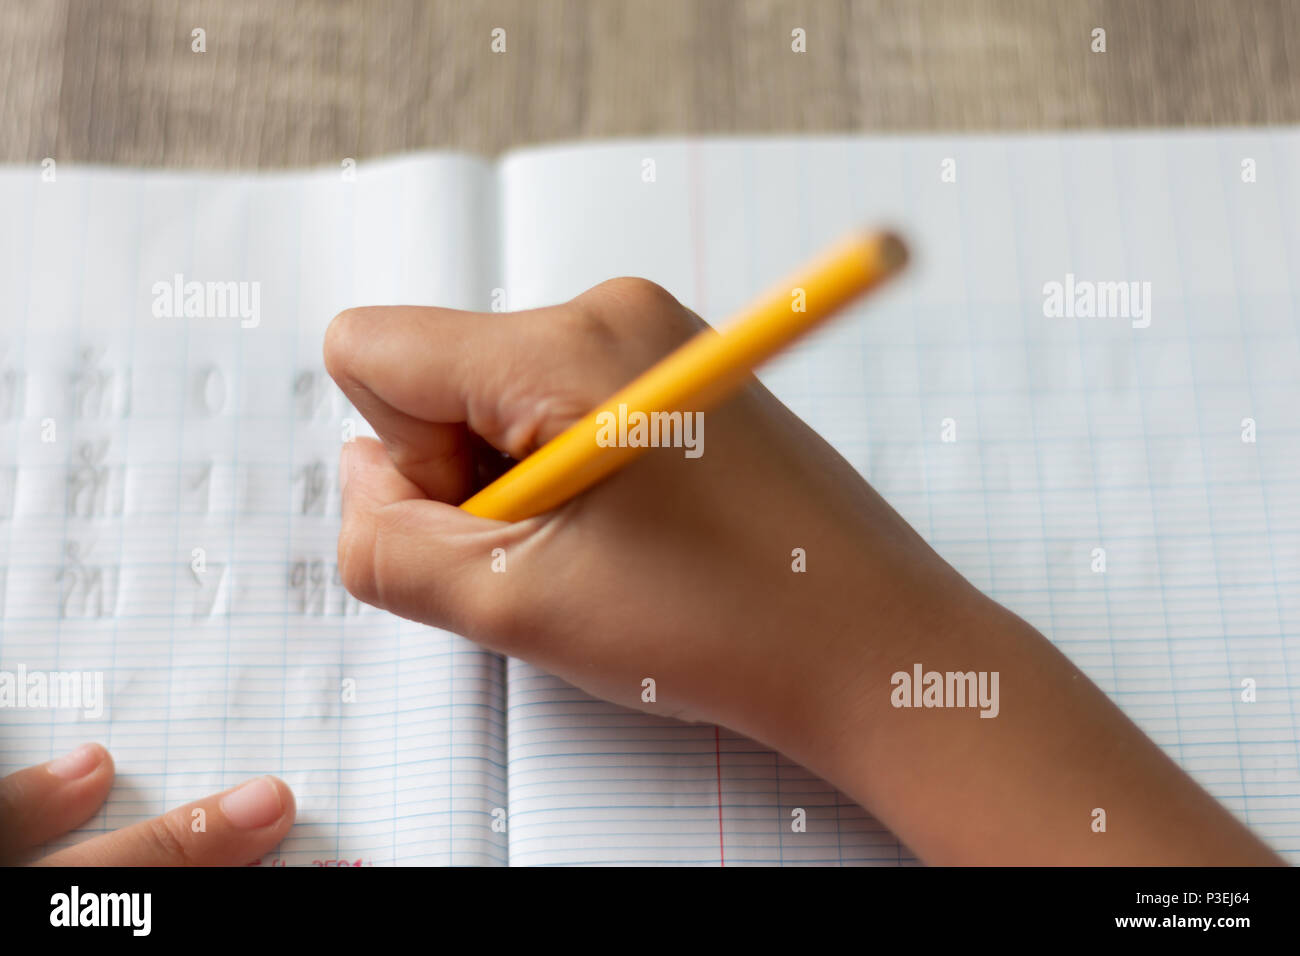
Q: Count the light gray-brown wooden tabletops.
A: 1